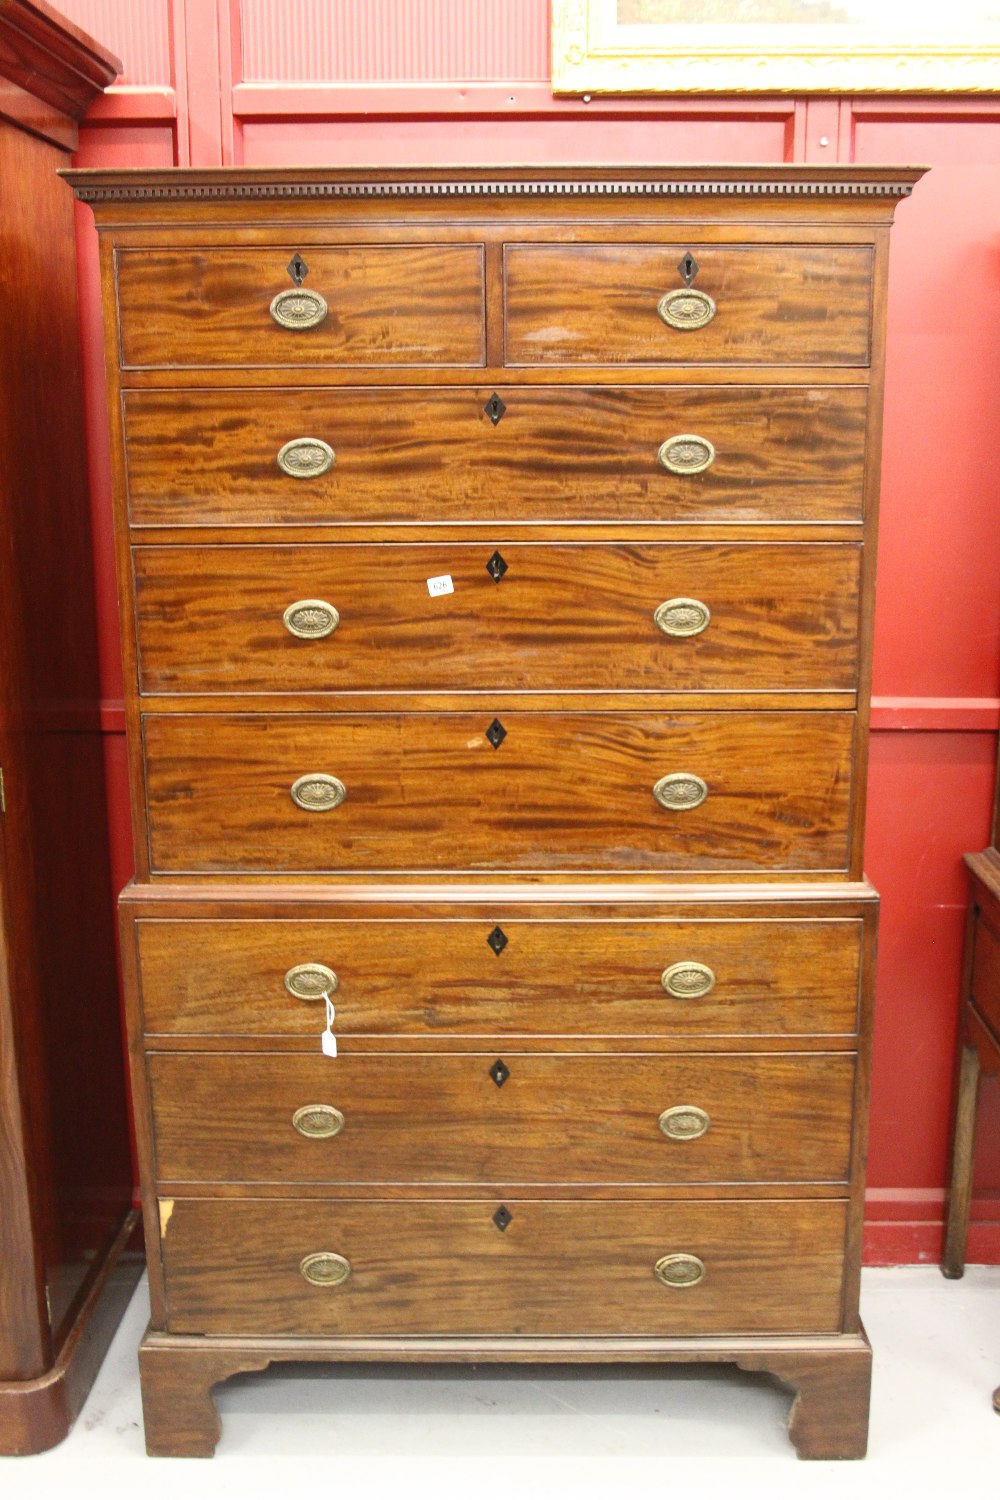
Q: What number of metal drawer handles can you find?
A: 14